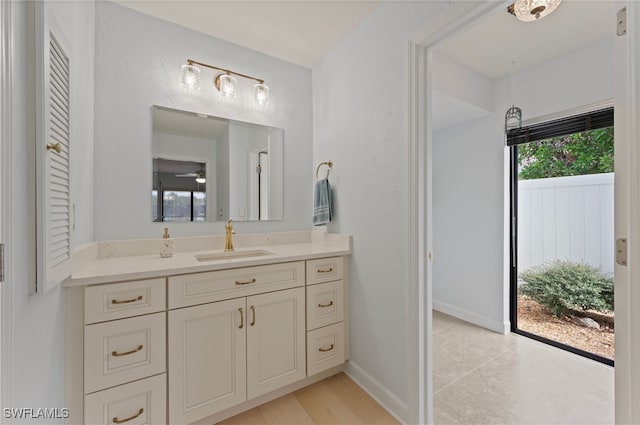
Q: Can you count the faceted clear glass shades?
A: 3